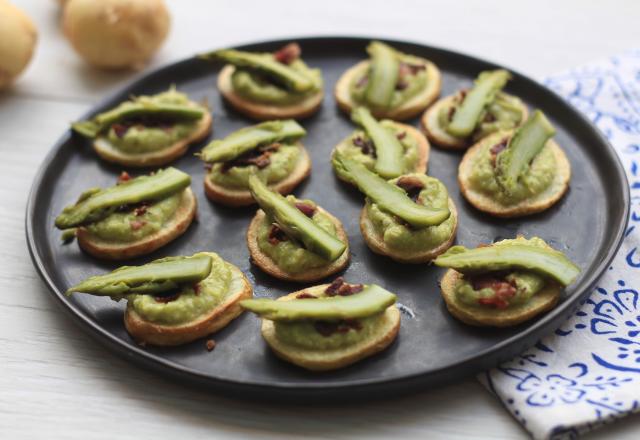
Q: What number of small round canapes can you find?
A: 13